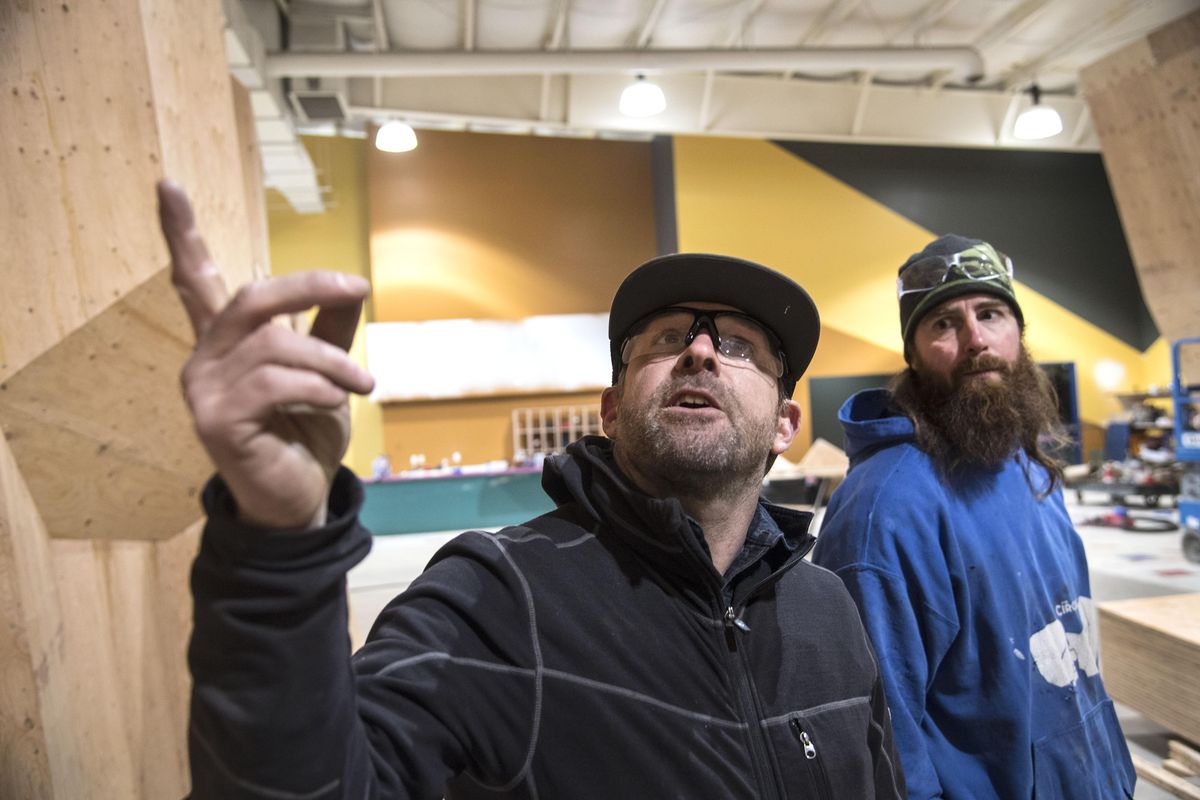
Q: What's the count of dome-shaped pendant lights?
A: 3